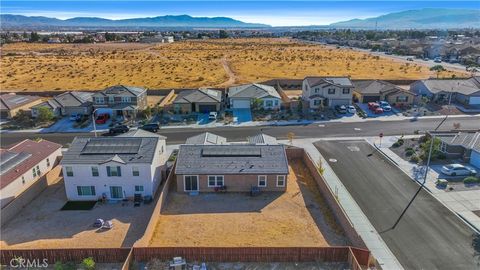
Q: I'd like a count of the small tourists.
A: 0